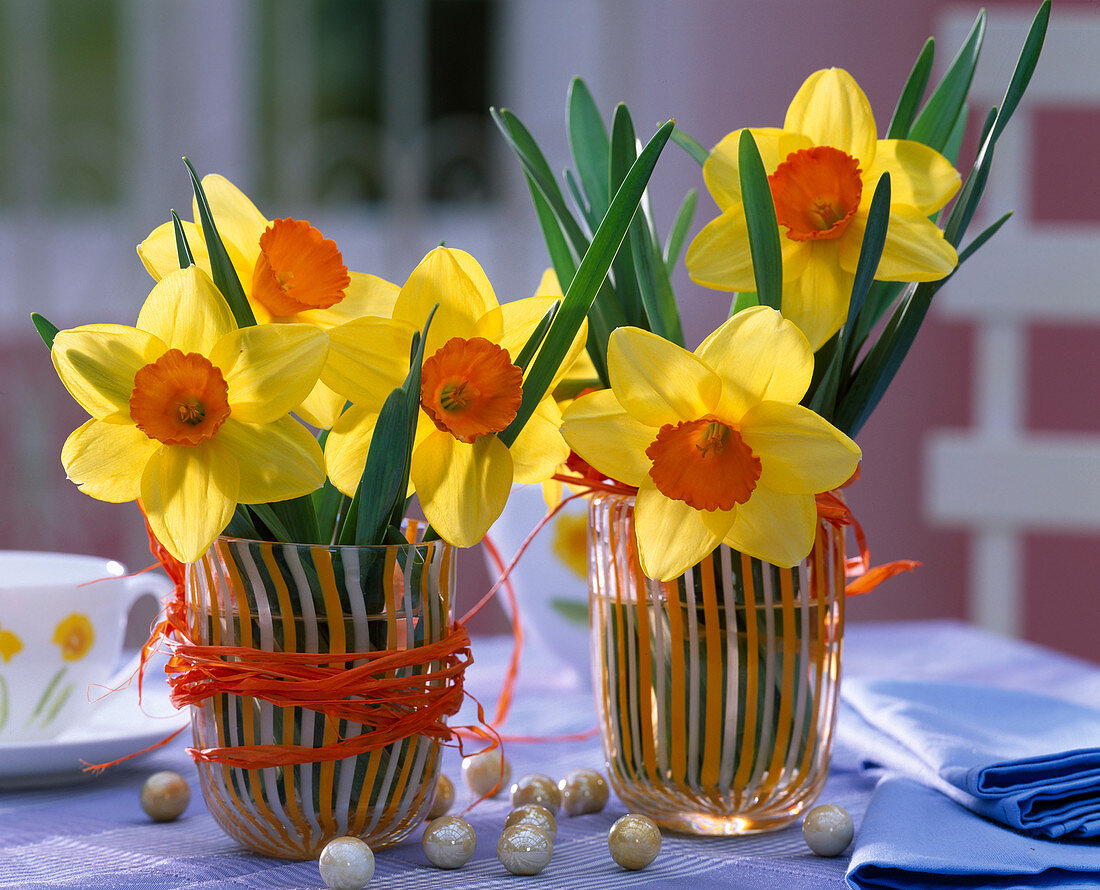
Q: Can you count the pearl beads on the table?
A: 11